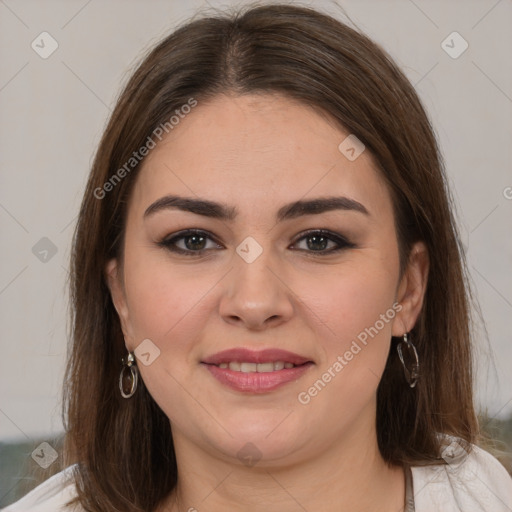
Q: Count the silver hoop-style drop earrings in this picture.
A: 2